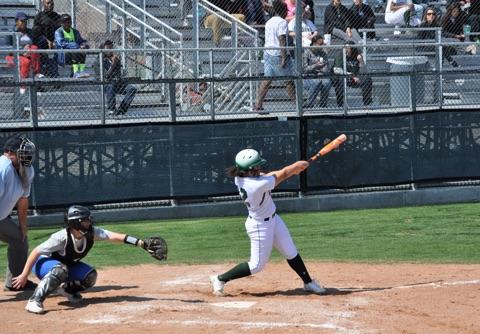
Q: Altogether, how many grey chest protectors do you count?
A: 0